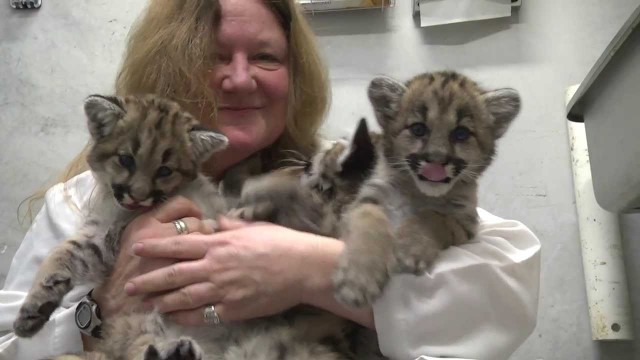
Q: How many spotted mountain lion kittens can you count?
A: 3